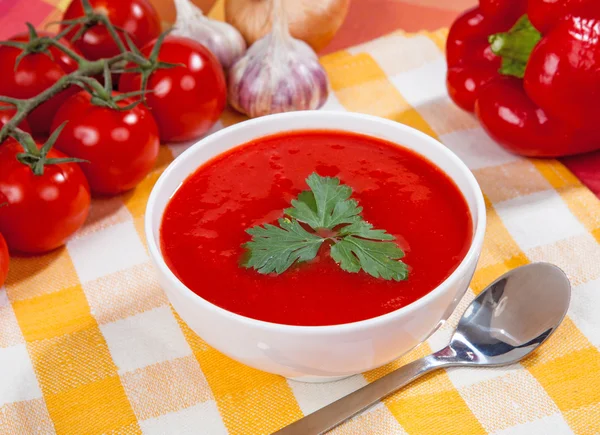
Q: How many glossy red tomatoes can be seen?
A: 7